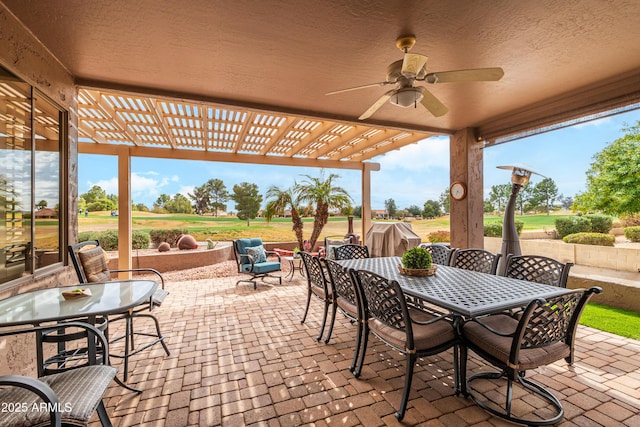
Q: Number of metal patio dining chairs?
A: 8